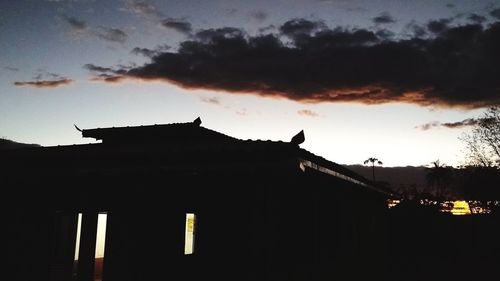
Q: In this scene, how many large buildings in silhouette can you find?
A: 1